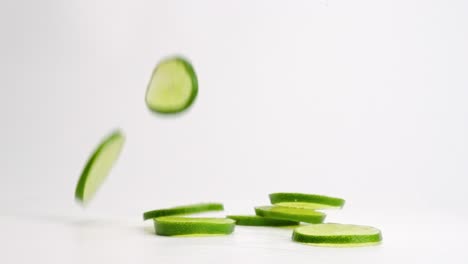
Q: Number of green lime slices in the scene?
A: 8